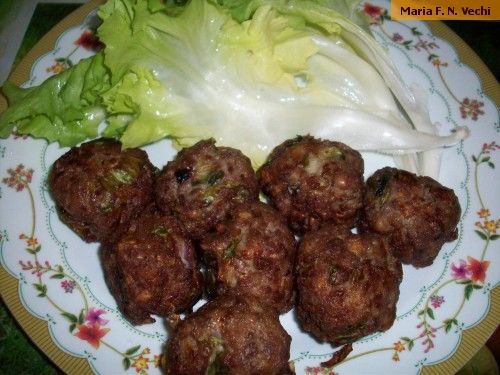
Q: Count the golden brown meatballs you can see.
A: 8